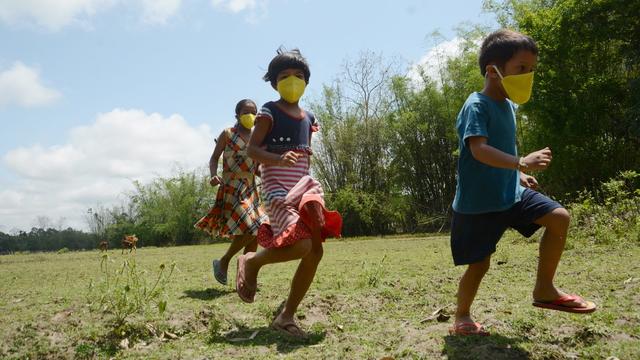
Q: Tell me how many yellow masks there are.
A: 3